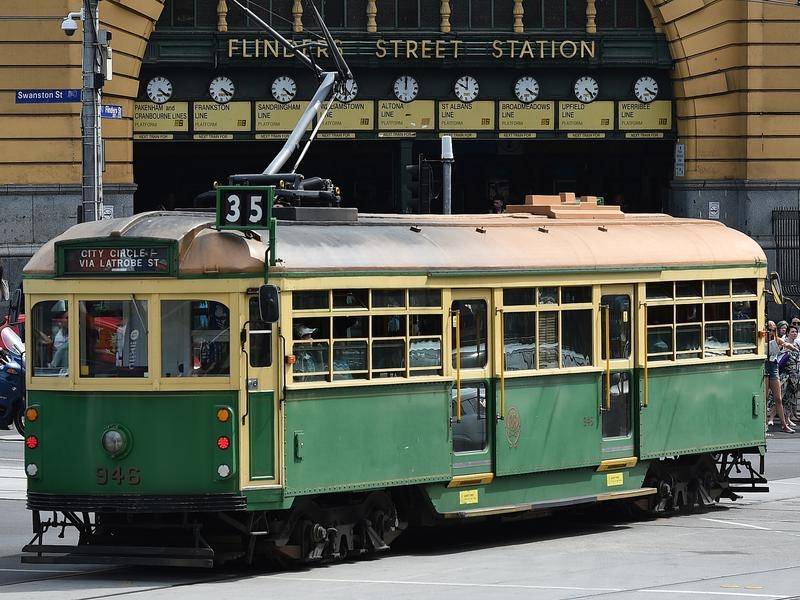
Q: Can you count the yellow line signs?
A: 9